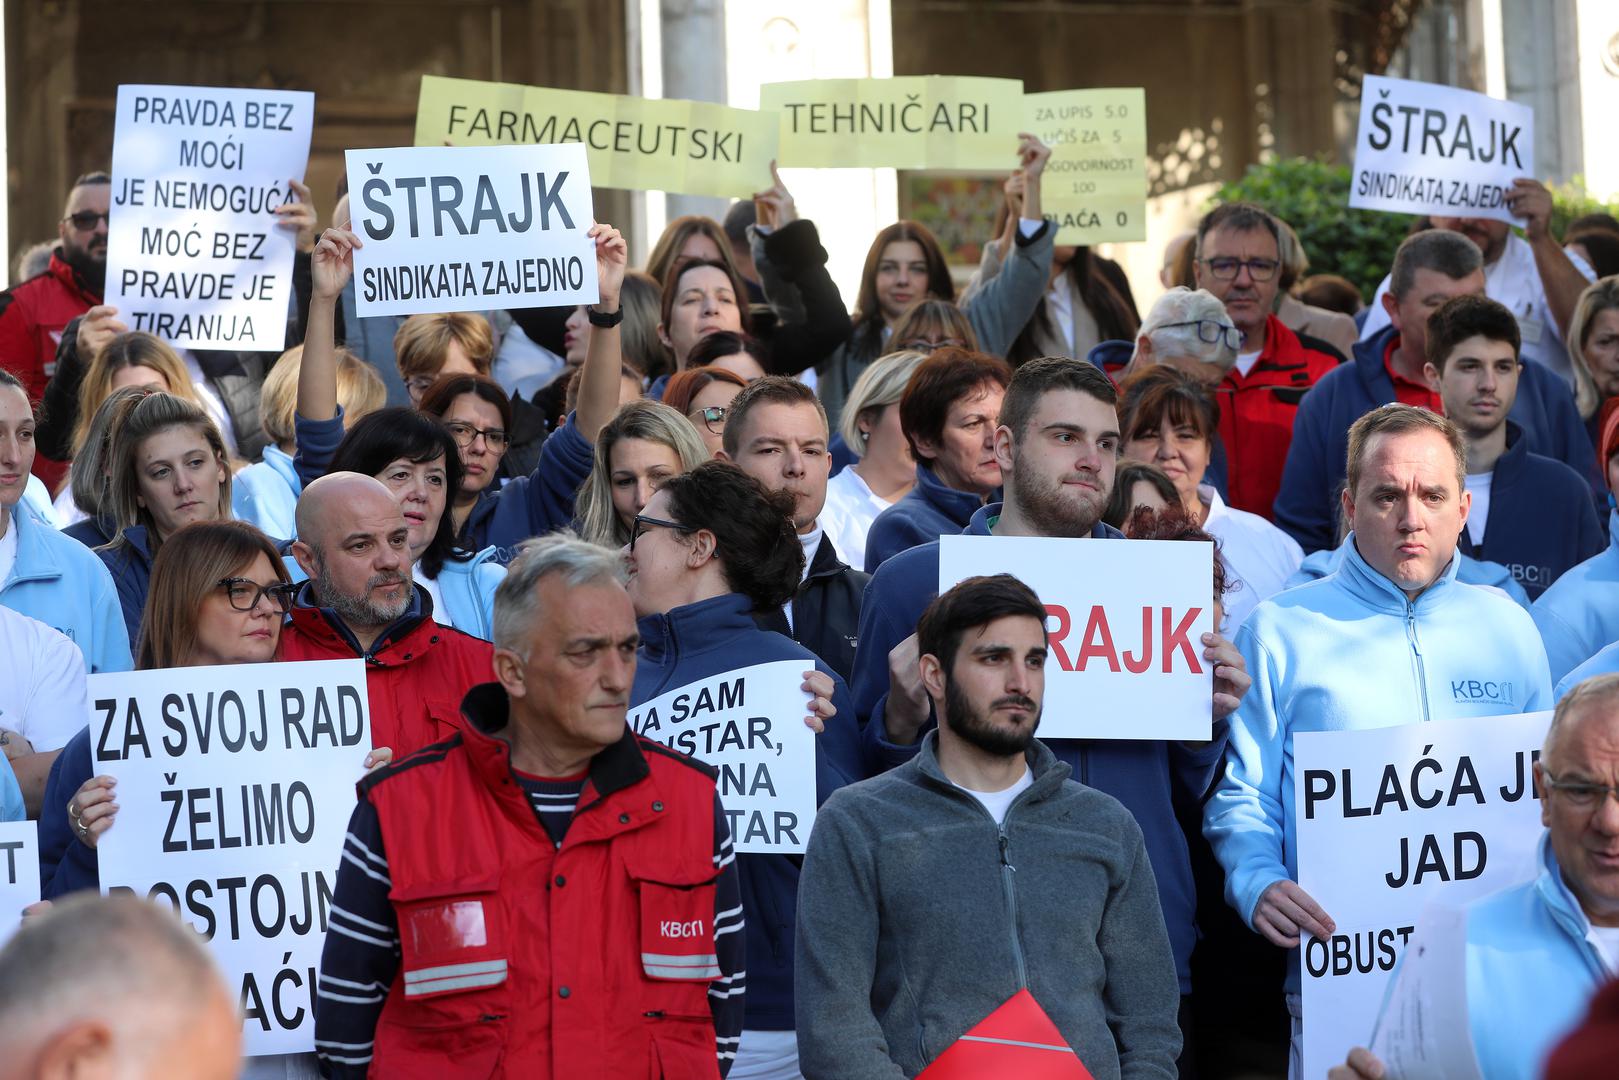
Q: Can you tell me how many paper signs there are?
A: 11